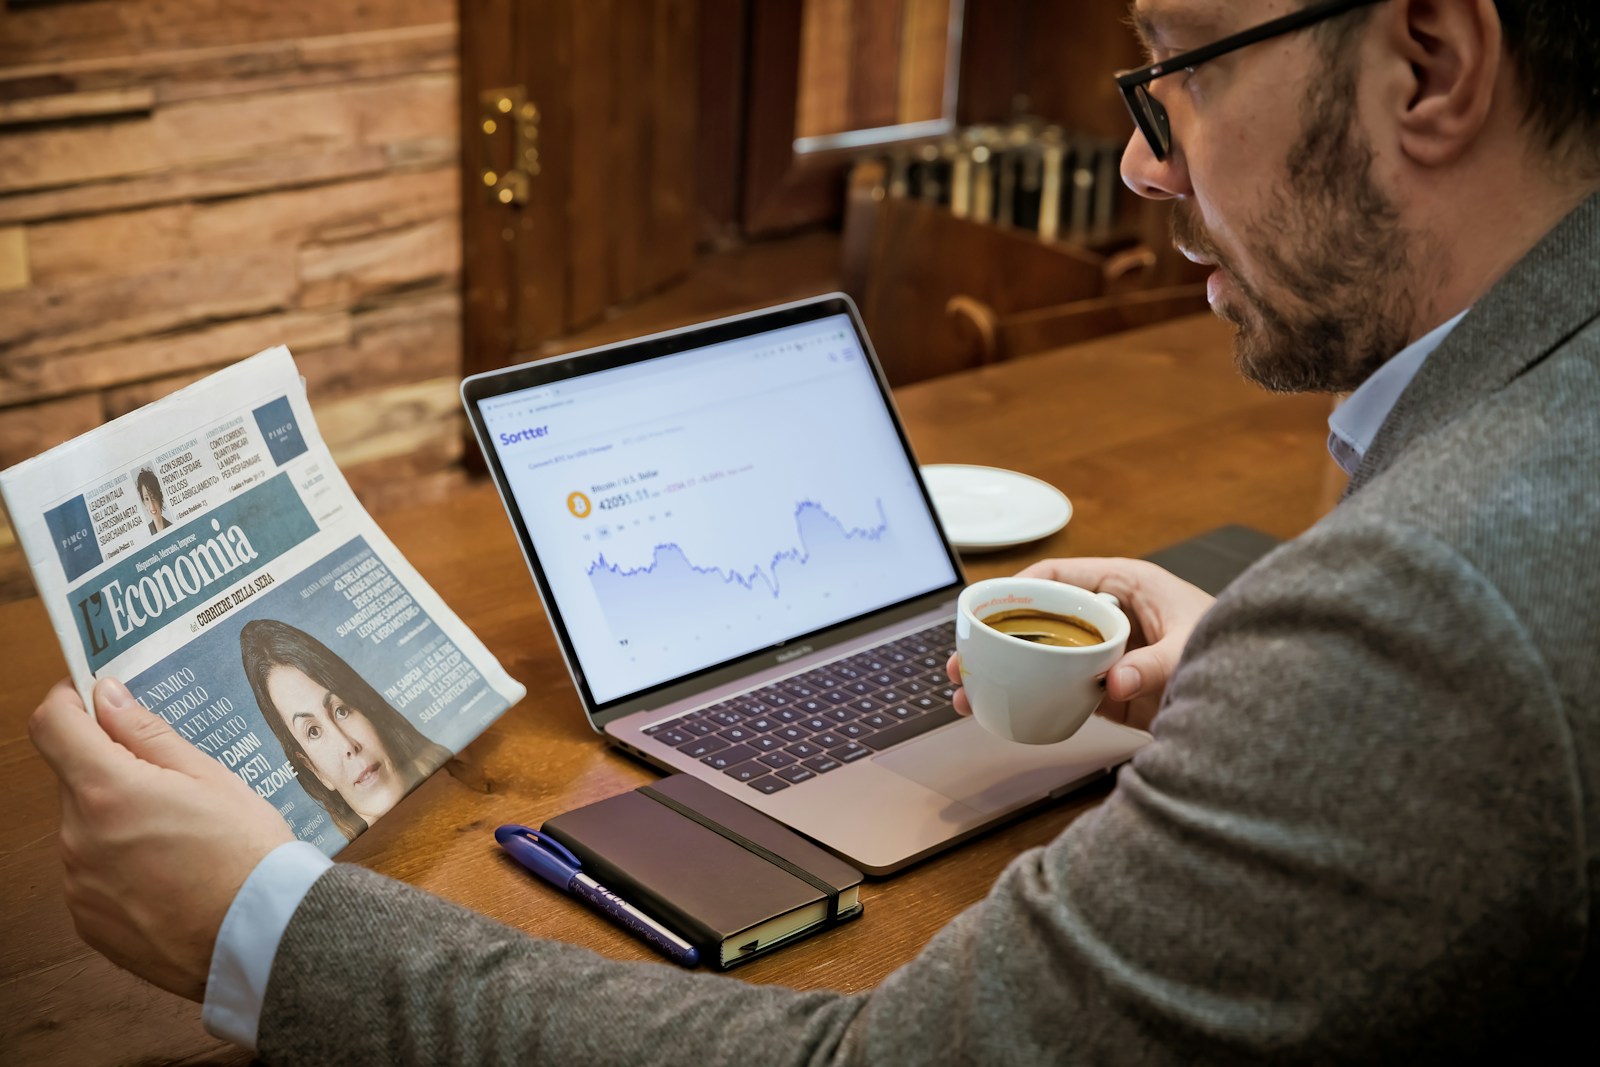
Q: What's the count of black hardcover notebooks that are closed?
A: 1